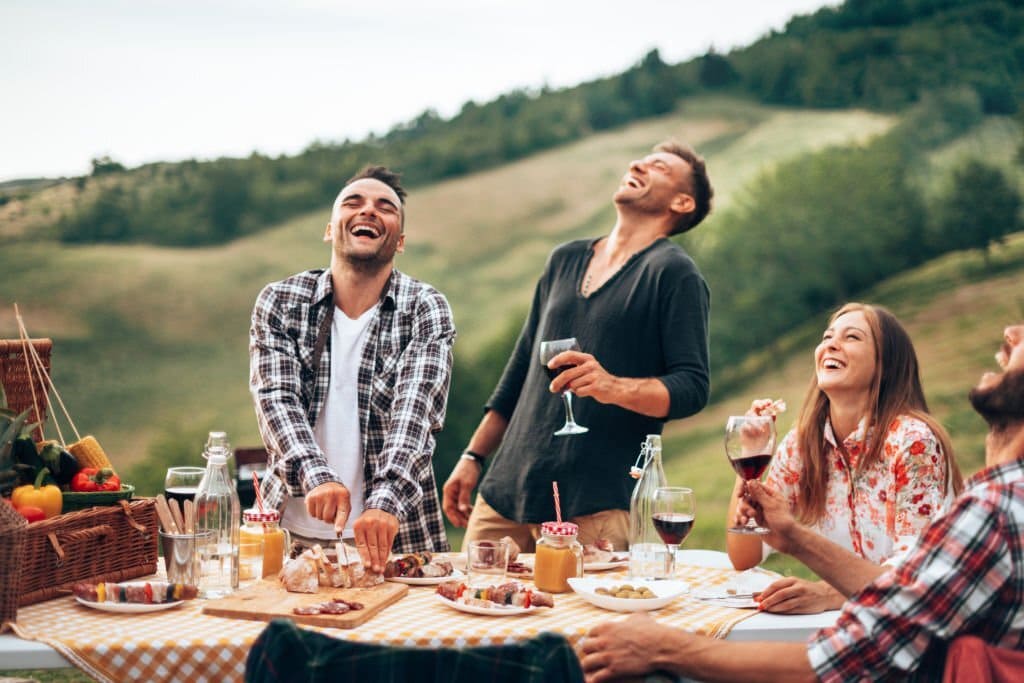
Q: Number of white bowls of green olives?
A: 1